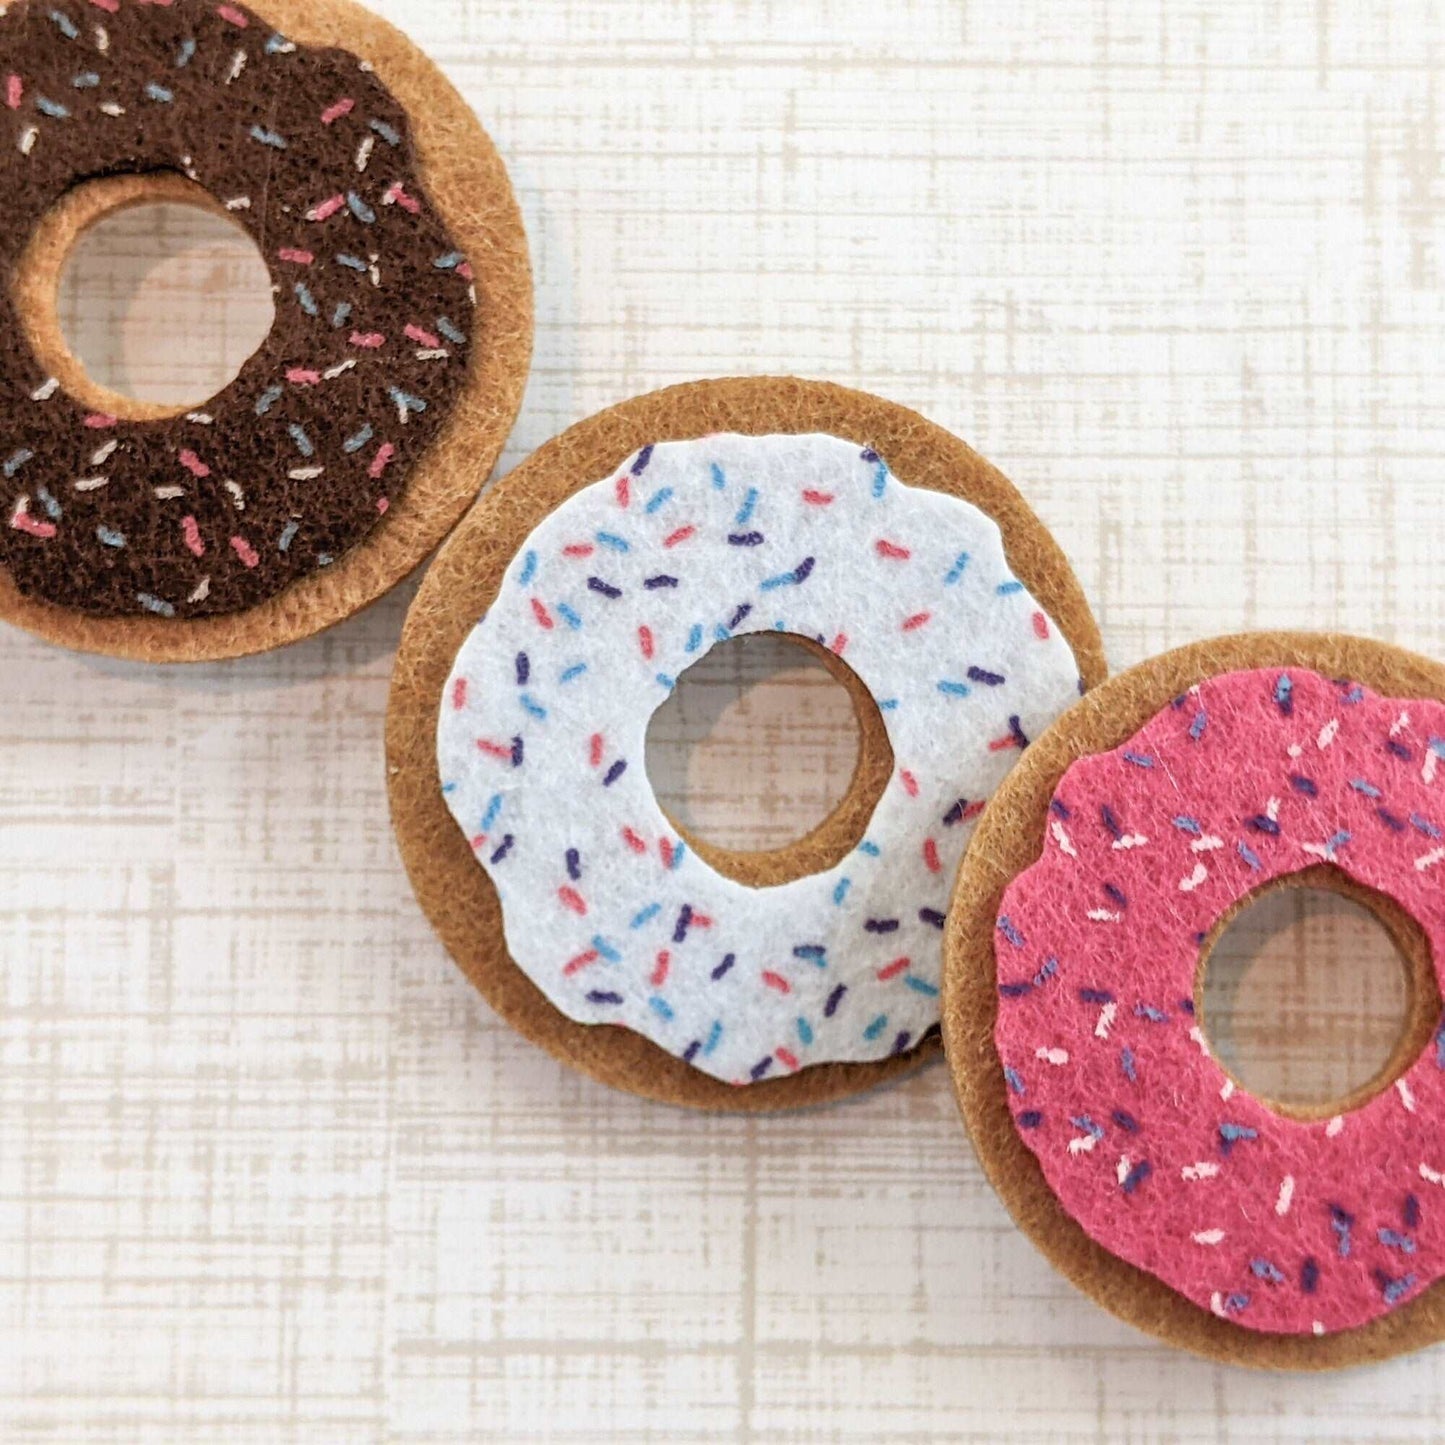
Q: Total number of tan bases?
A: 3